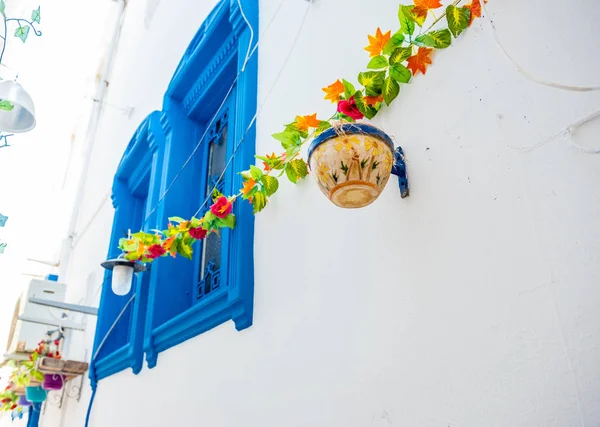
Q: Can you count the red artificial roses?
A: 4